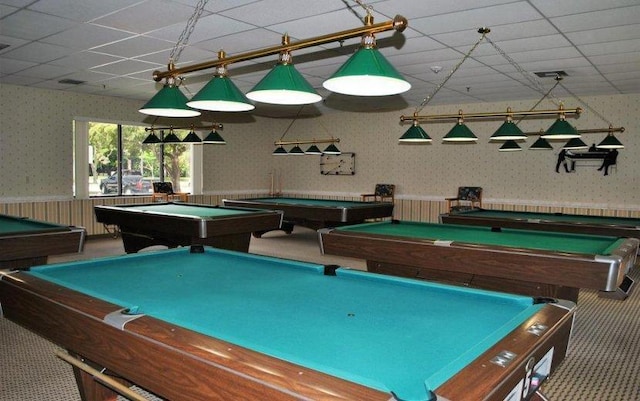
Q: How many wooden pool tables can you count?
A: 6